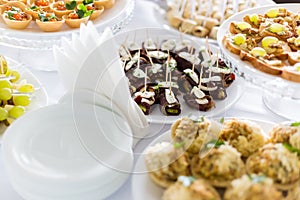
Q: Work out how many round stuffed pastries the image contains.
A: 8